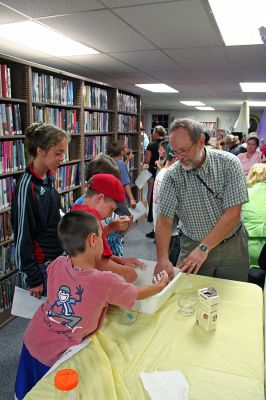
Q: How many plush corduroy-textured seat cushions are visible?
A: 0